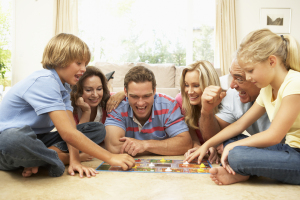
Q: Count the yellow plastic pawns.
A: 4